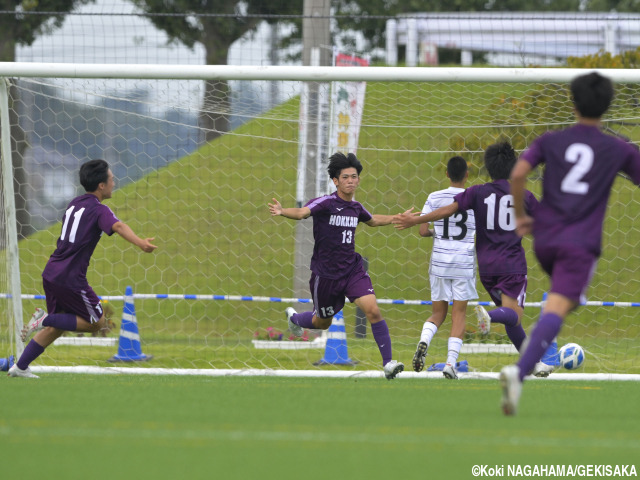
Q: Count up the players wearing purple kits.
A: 4